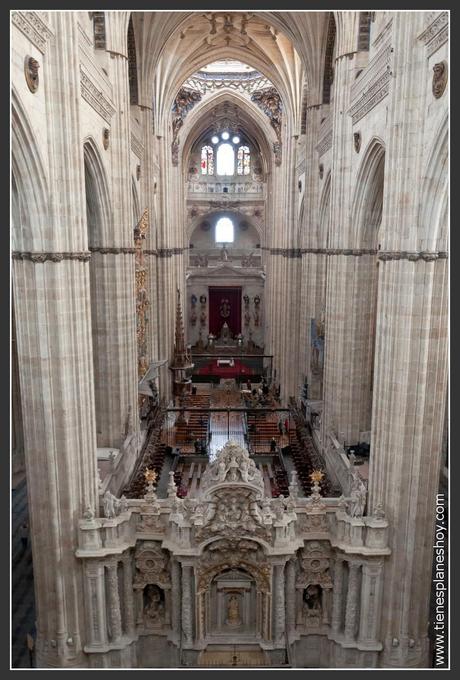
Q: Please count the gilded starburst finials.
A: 2